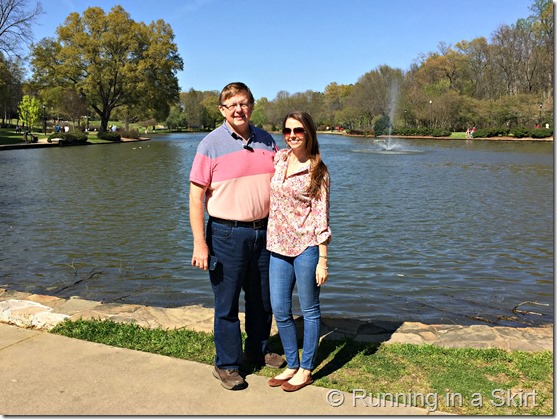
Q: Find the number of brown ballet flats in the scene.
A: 2